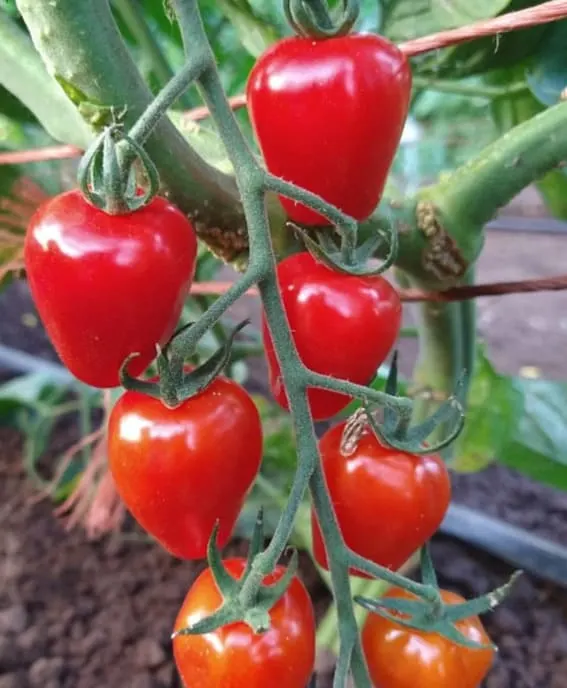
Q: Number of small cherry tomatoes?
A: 7